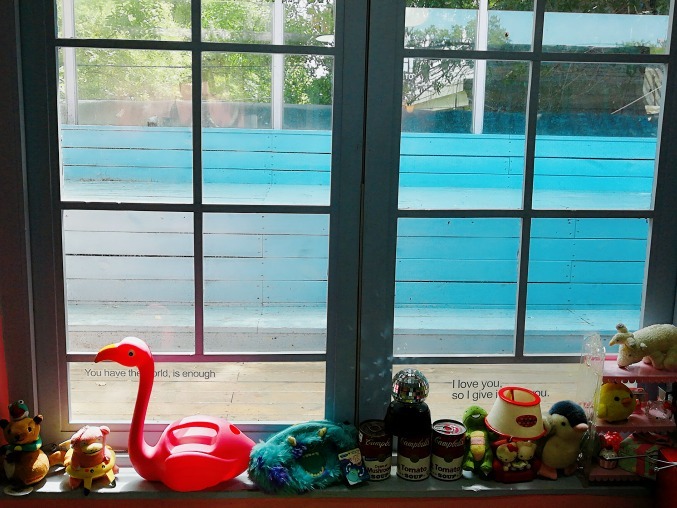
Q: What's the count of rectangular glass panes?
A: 14